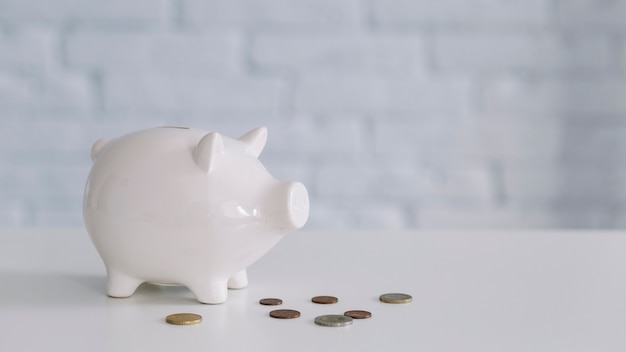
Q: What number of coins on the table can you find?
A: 7